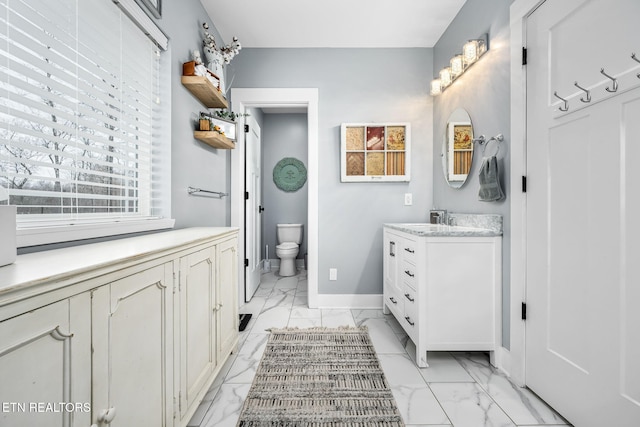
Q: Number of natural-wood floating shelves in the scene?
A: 2